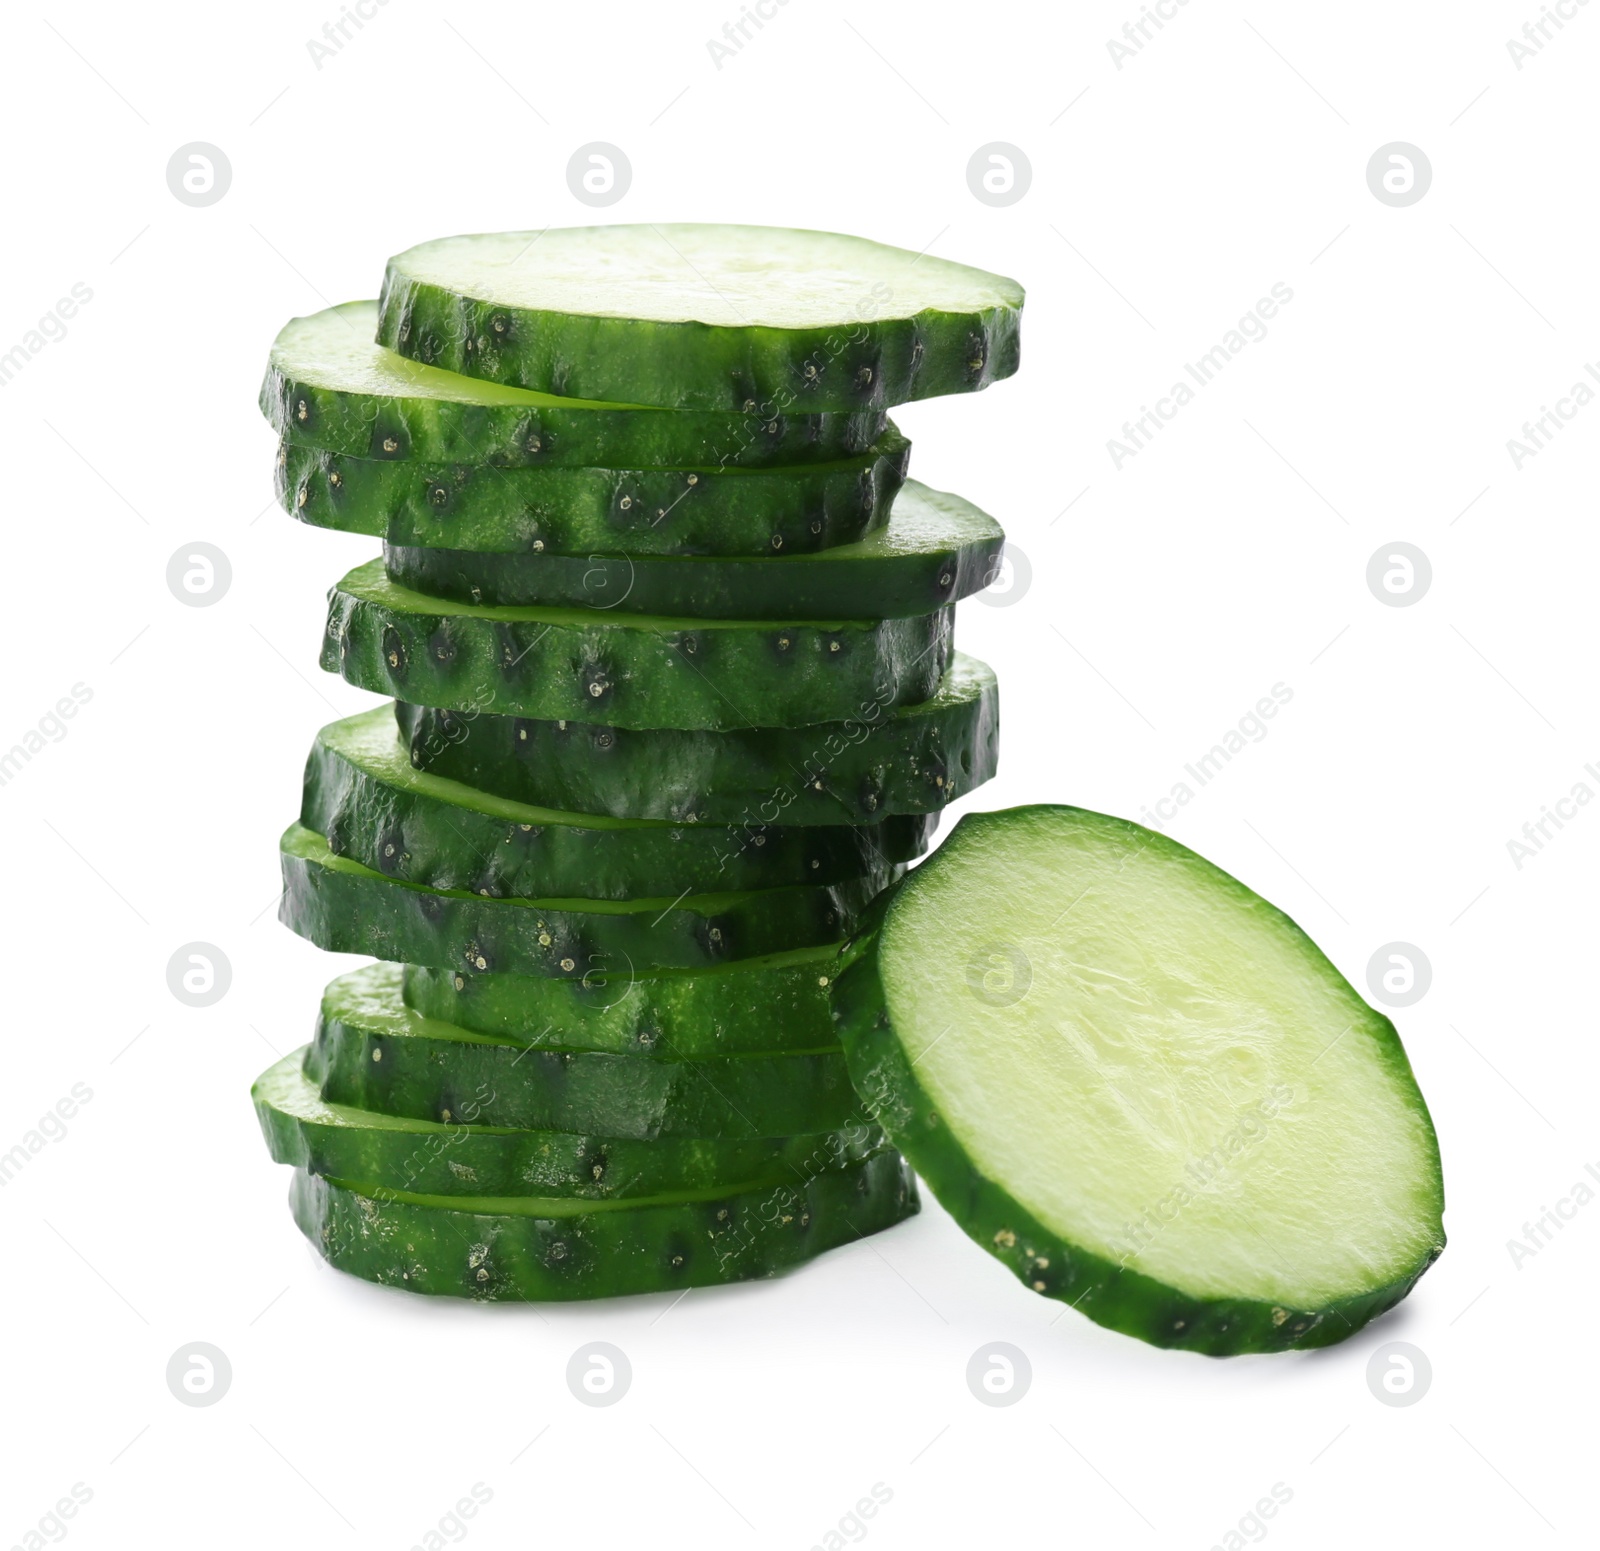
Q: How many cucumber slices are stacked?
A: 12